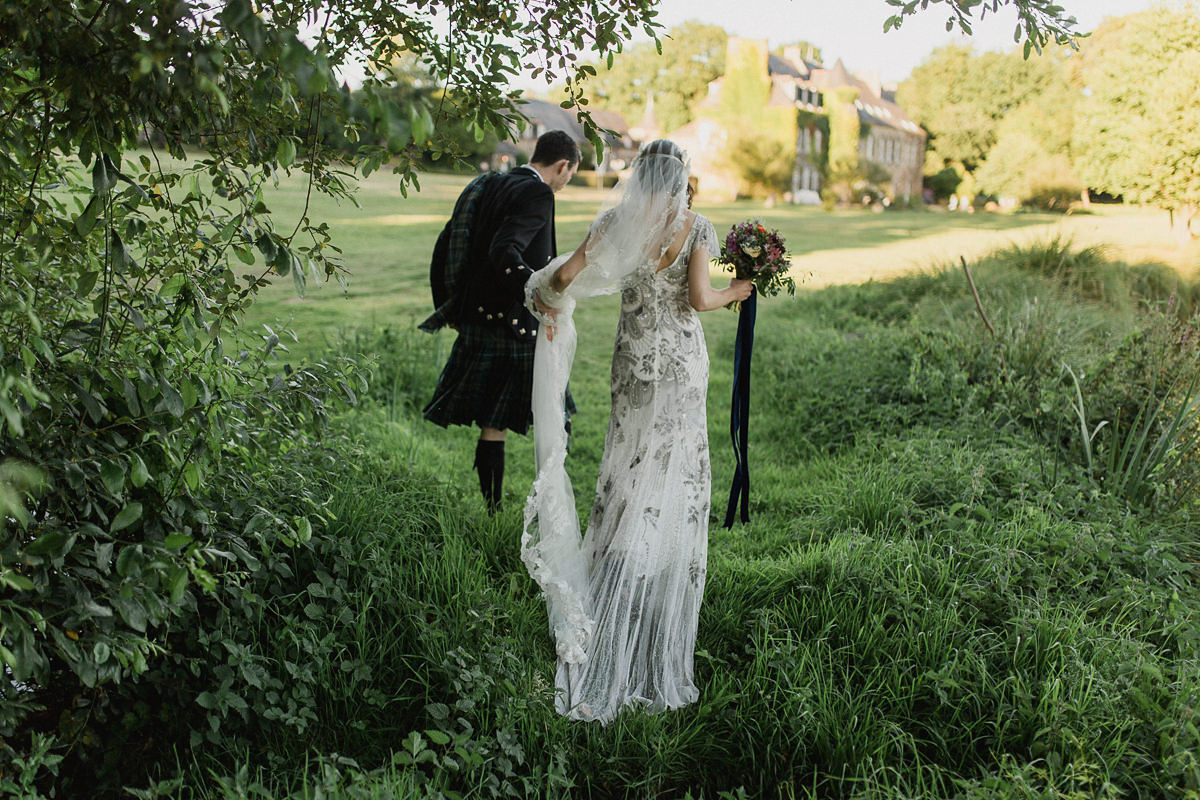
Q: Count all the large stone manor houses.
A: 1